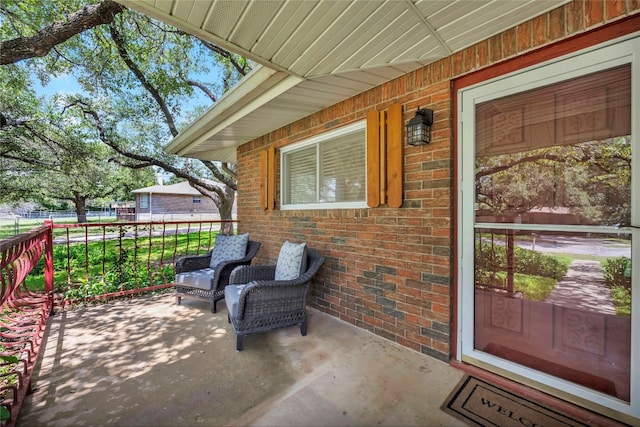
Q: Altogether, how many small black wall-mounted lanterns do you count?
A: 1